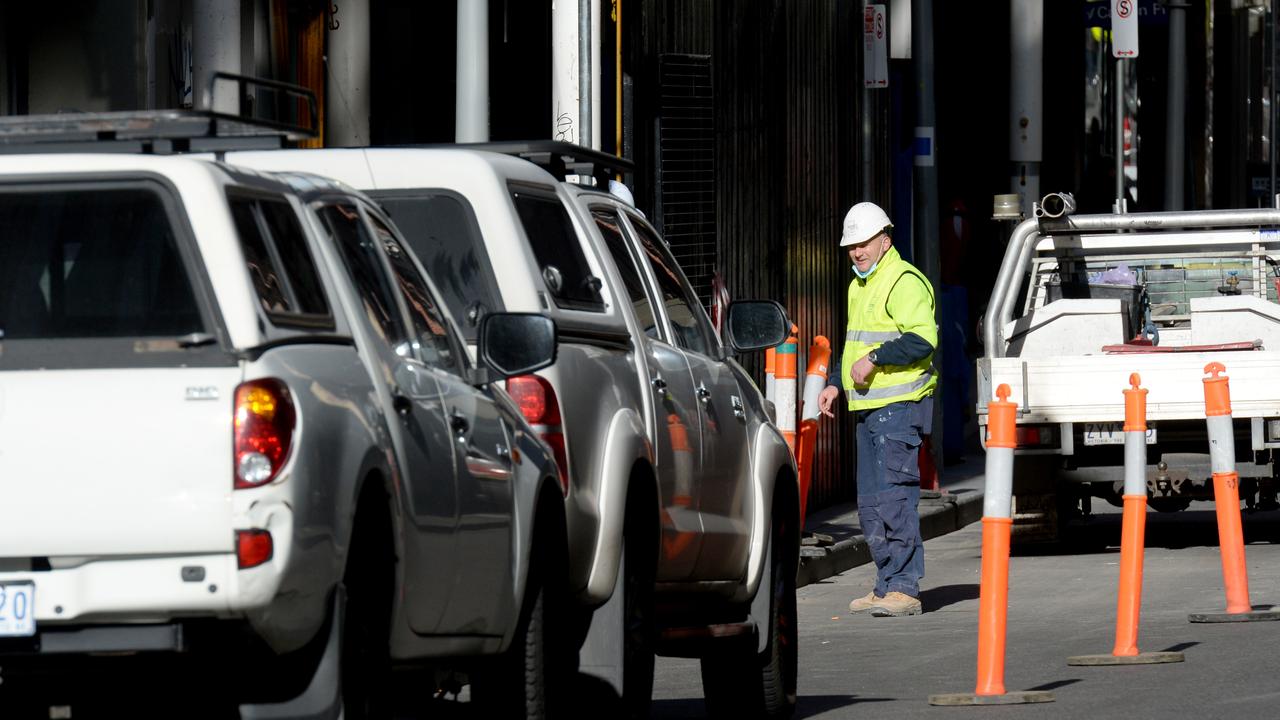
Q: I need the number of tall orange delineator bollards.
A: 6